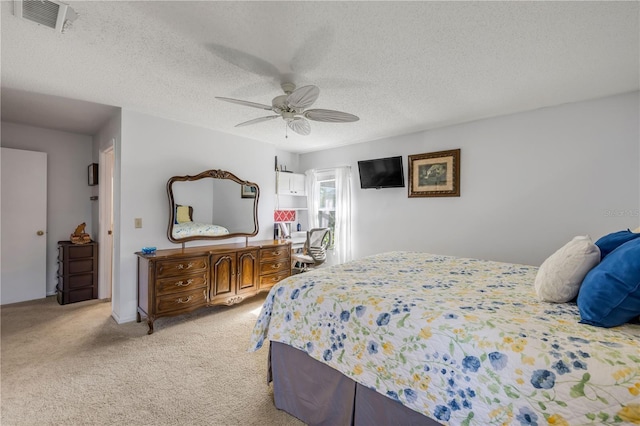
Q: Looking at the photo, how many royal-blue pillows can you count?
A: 2